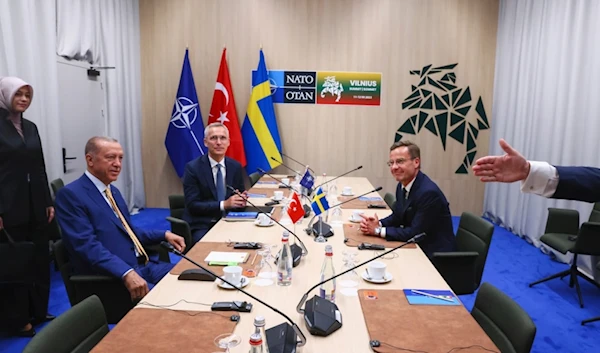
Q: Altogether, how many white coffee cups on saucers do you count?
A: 7